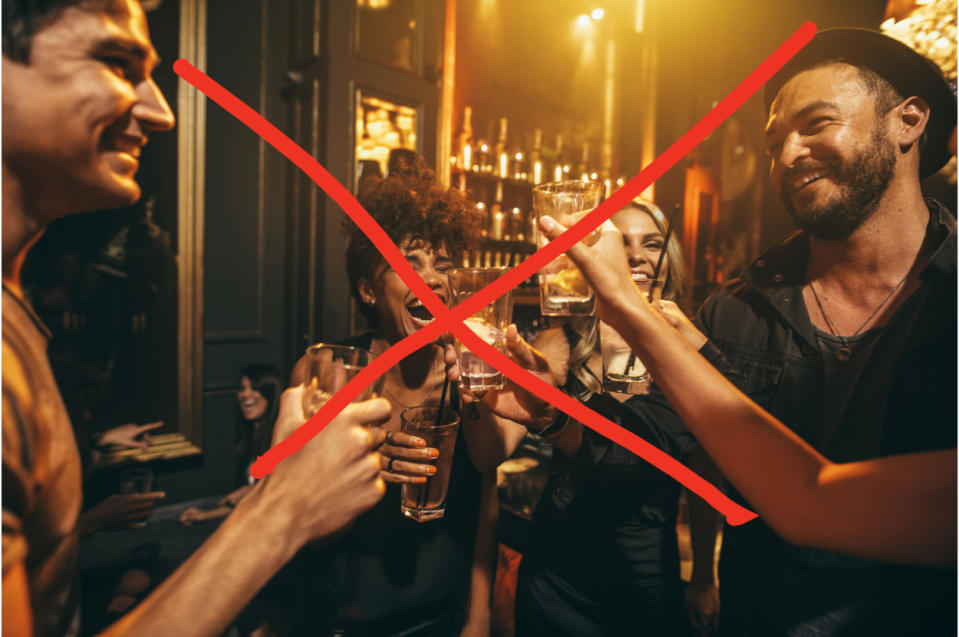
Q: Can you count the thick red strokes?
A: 2